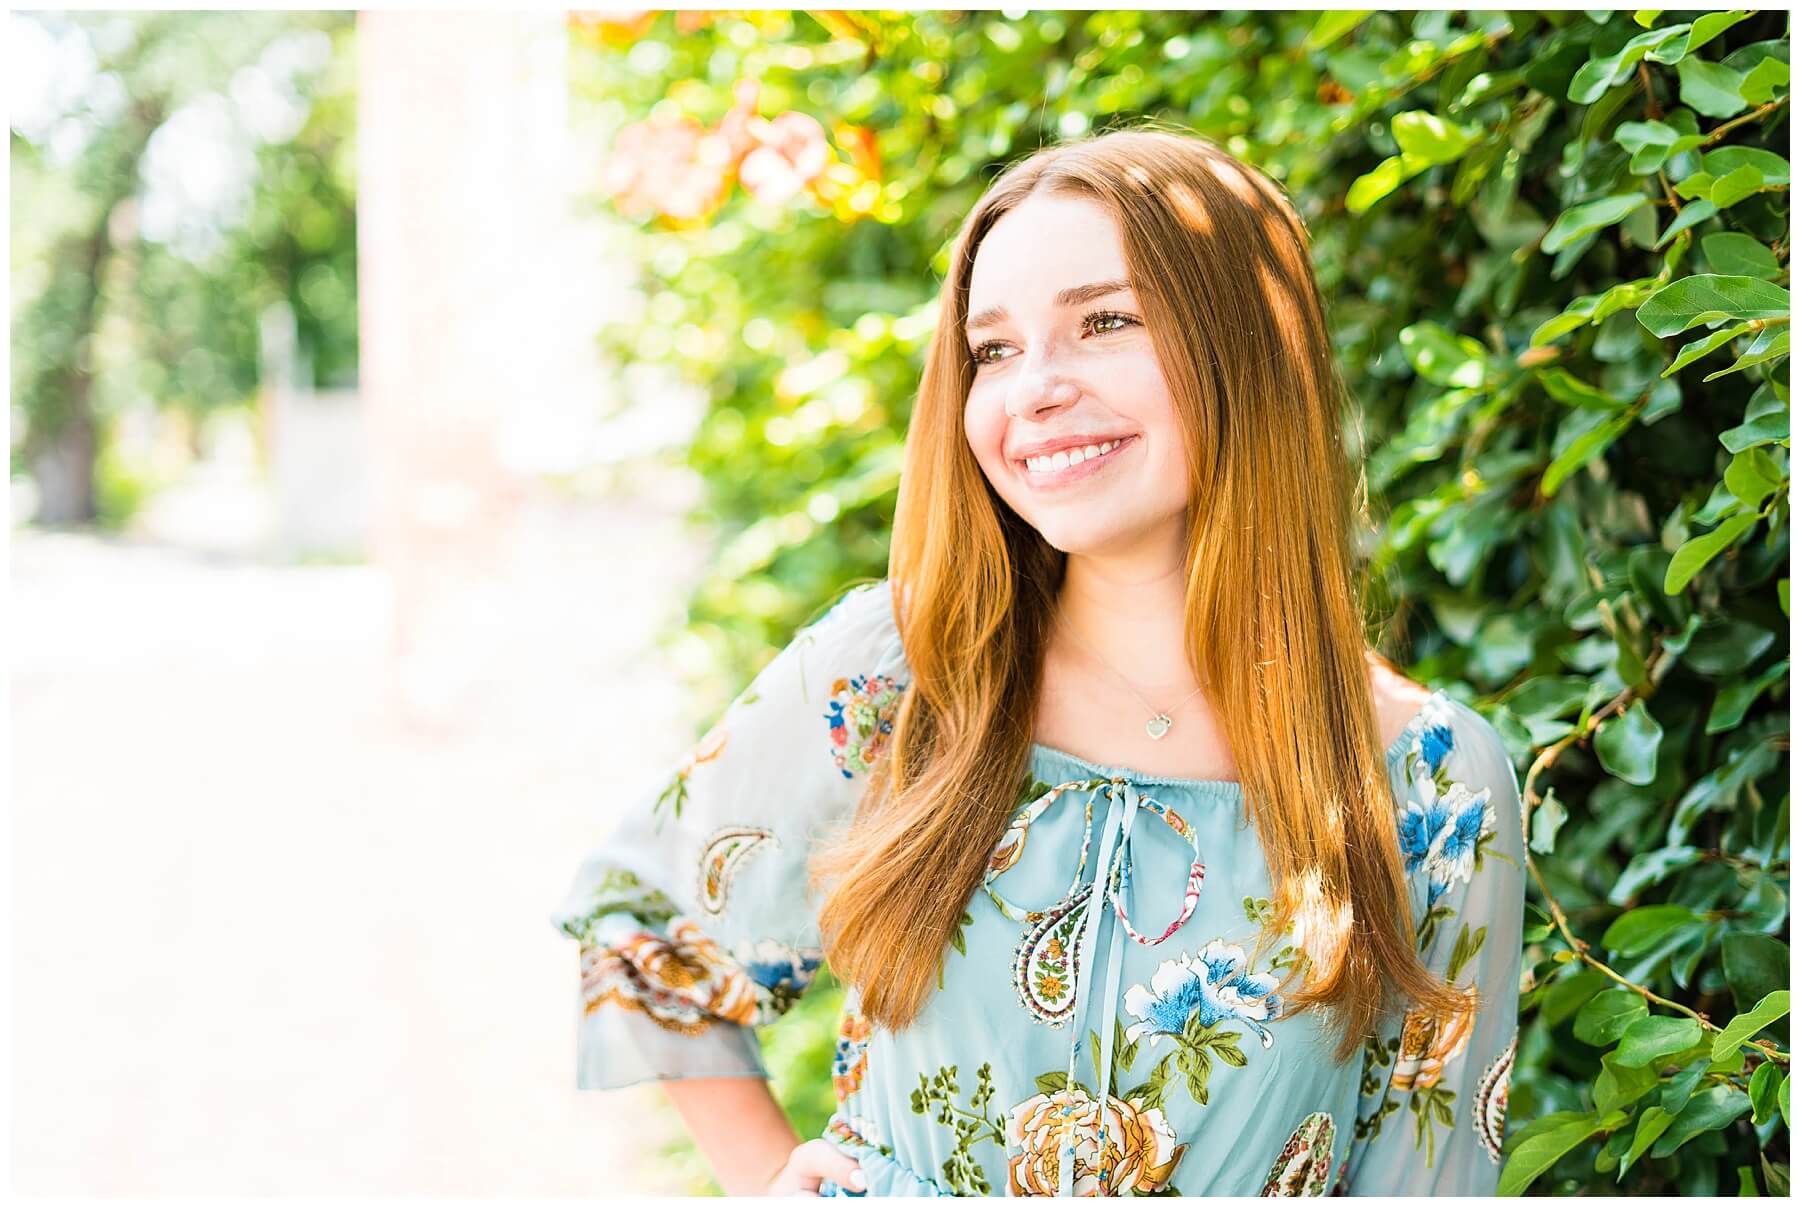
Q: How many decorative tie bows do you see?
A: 1